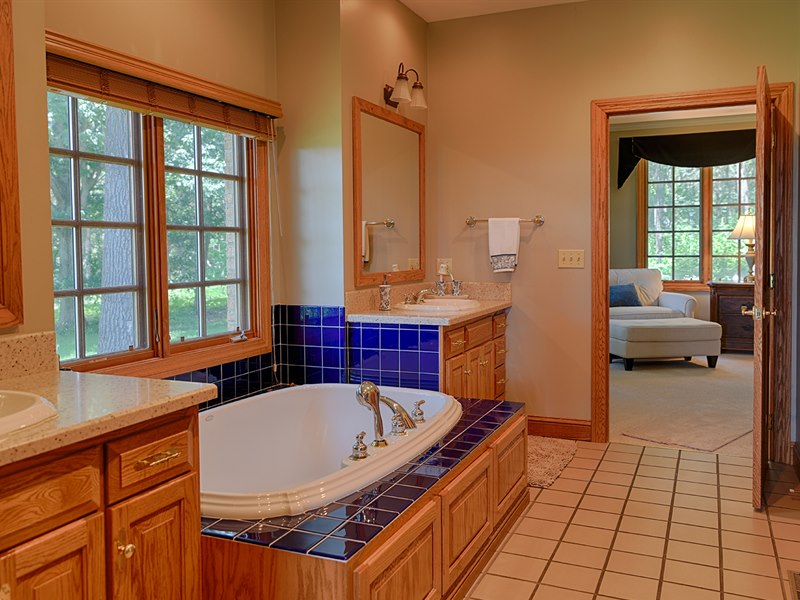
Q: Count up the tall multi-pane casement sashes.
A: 4